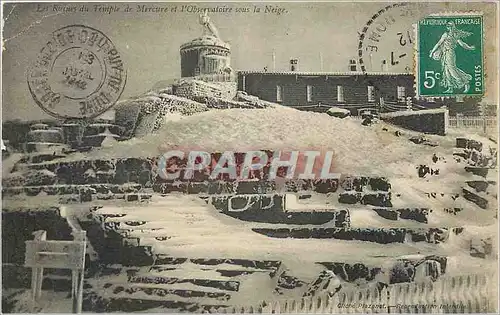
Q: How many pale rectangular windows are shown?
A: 5